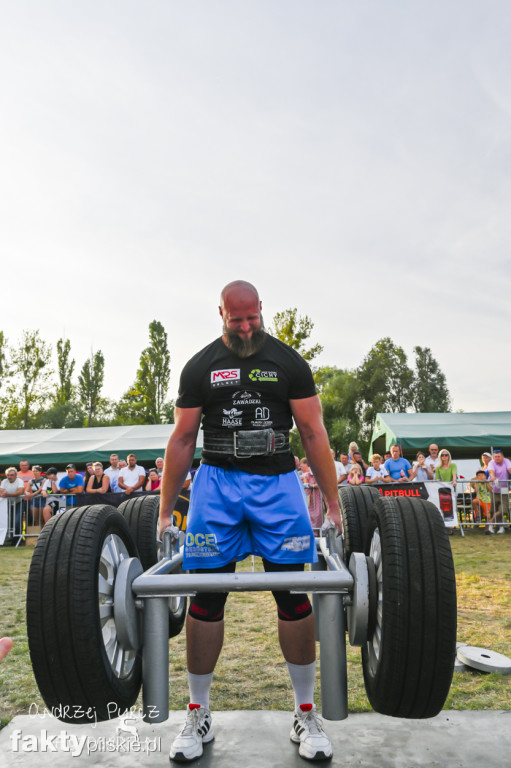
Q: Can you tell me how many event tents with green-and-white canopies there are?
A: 2